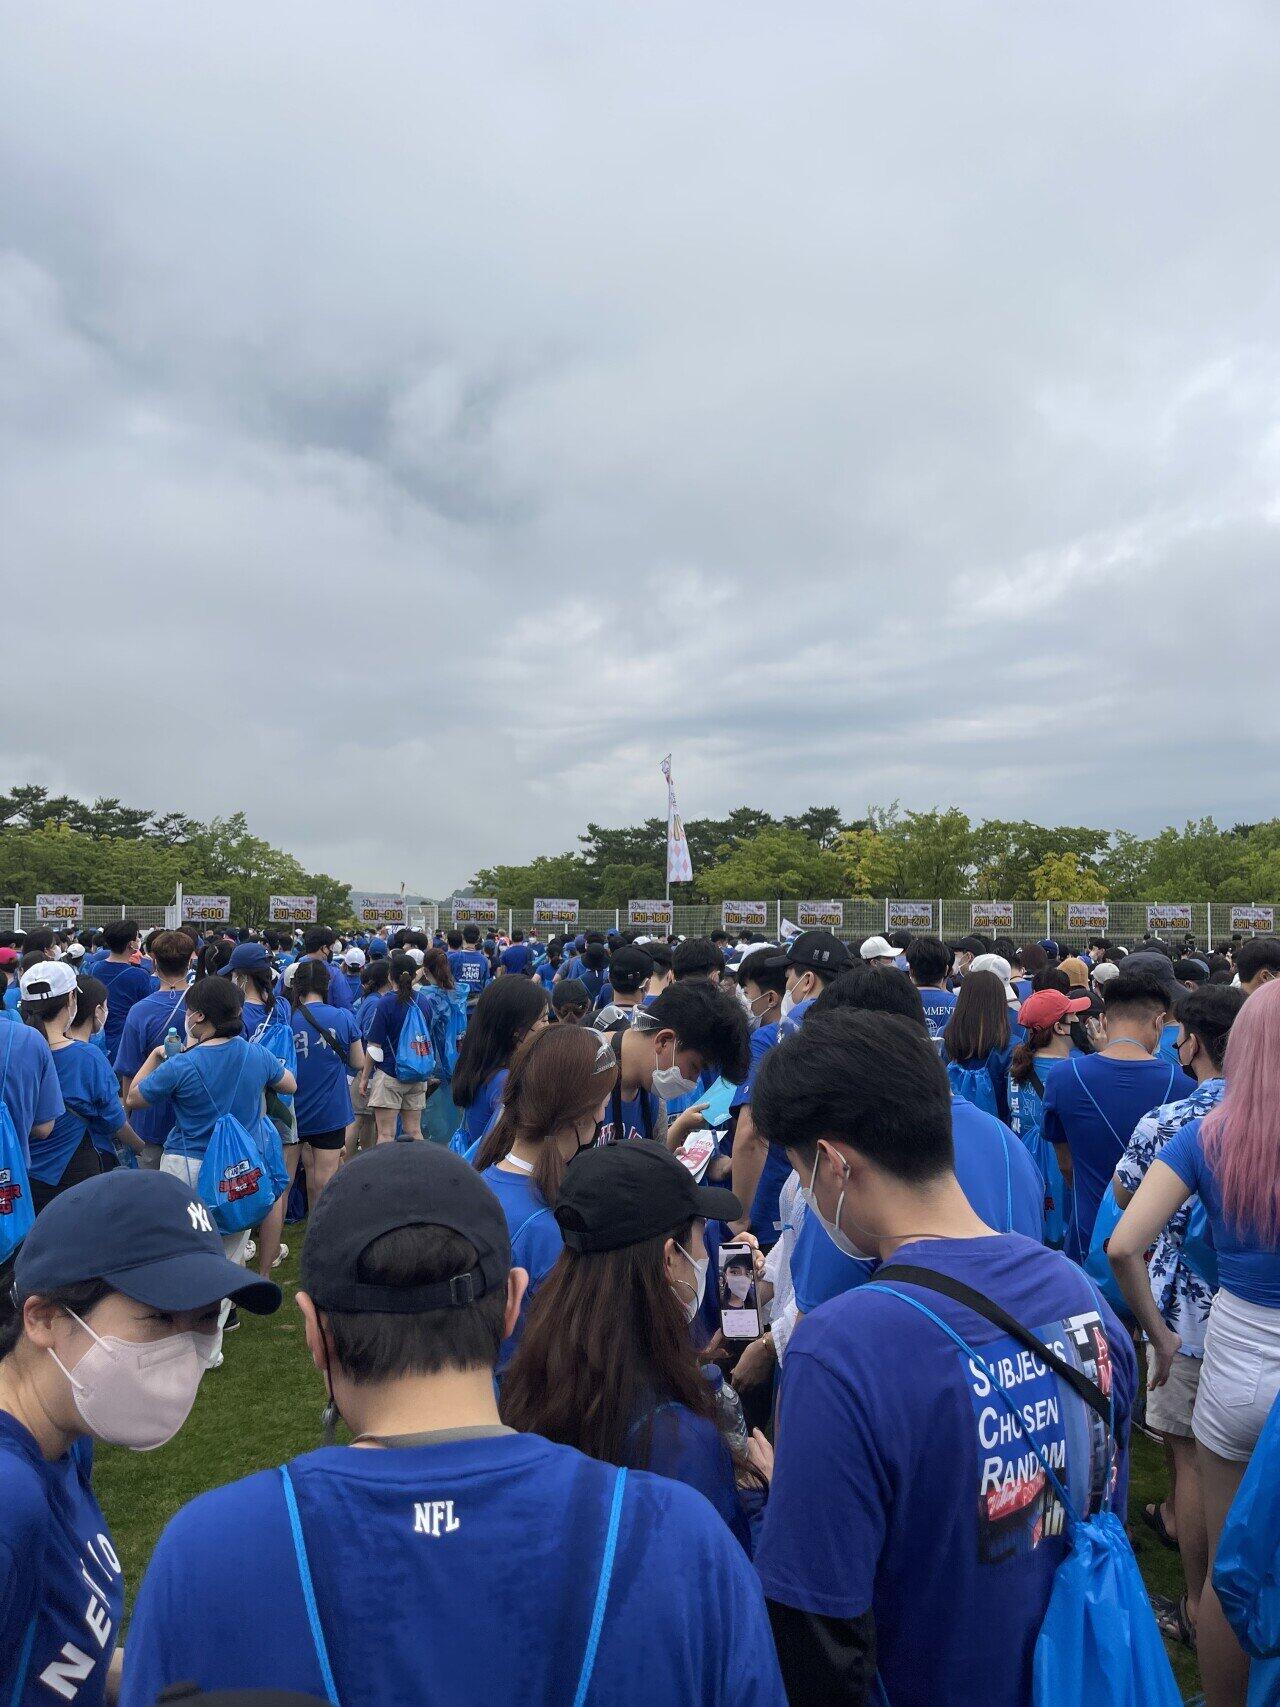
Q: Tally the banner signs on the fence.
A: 14